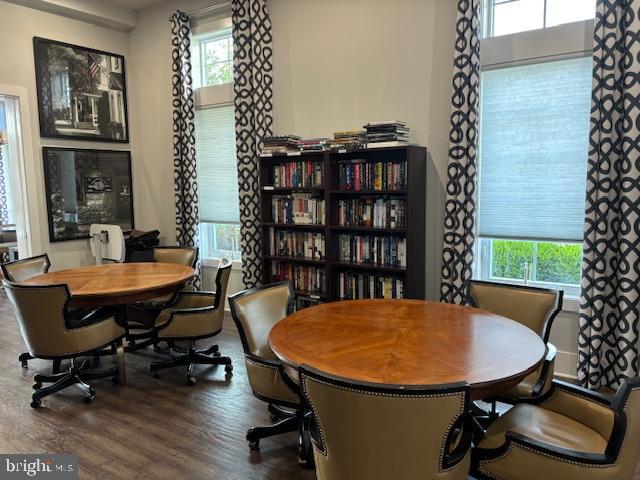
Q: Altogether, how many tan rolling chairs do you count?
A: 8